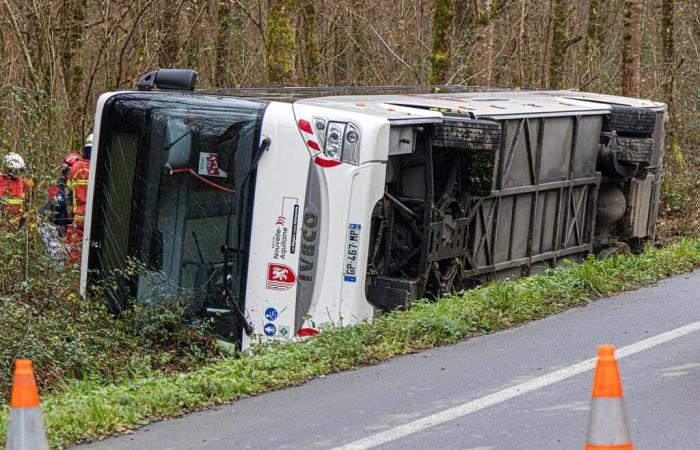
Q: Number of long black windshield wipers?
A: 2